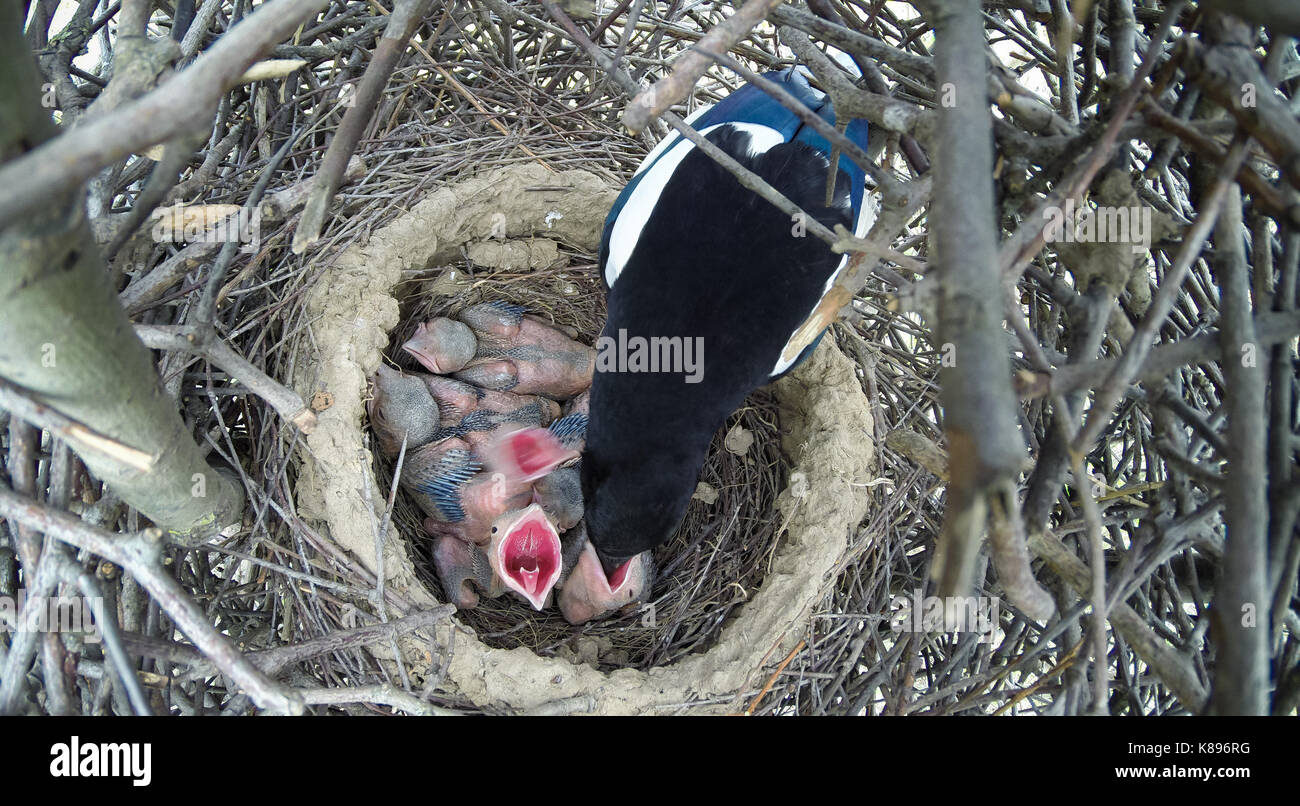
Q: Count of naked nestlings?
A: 6